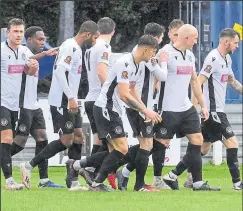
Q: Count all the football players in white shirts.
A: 9